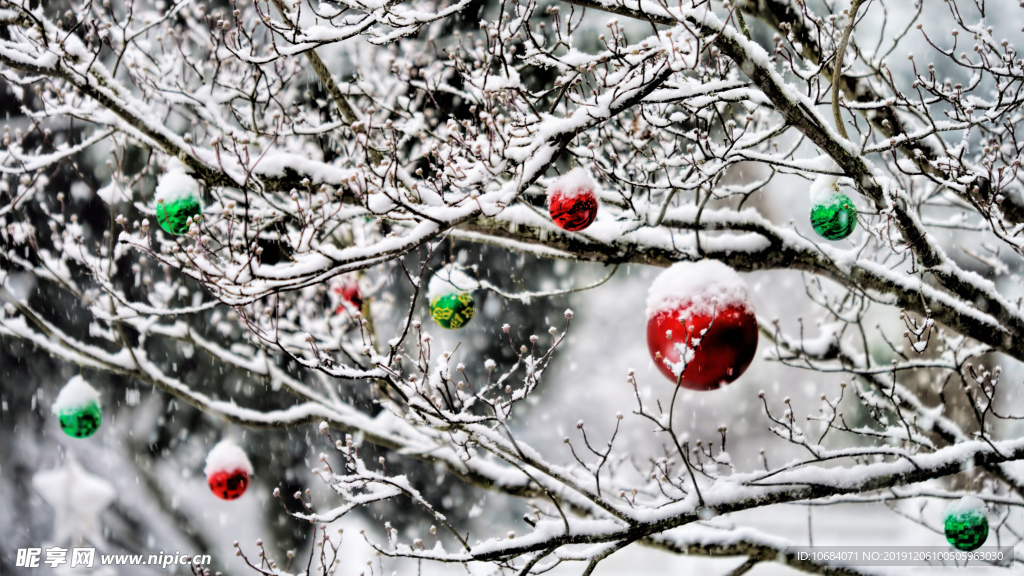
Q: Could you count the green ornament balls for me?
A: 5